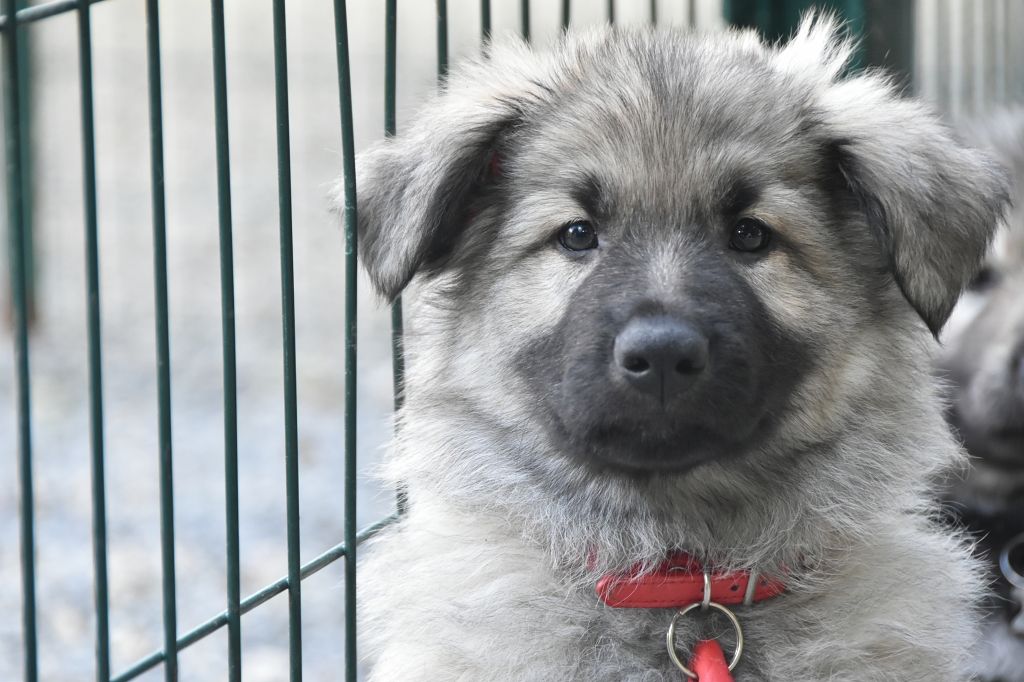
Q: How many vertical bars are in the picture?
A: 14